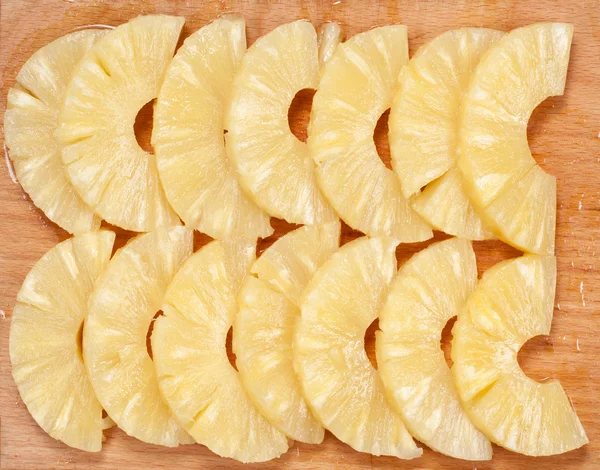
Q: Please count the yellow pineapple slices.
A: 14